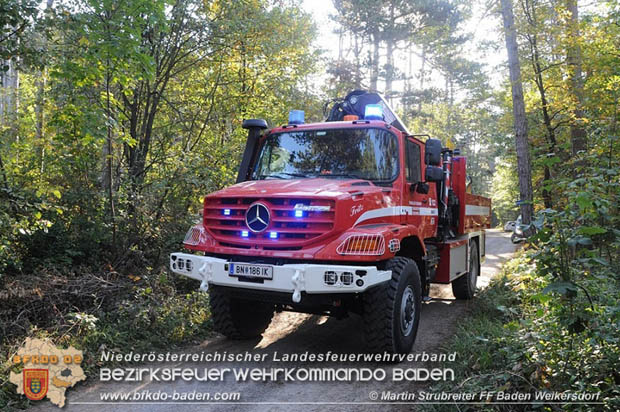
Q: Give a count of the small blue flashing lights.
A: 4